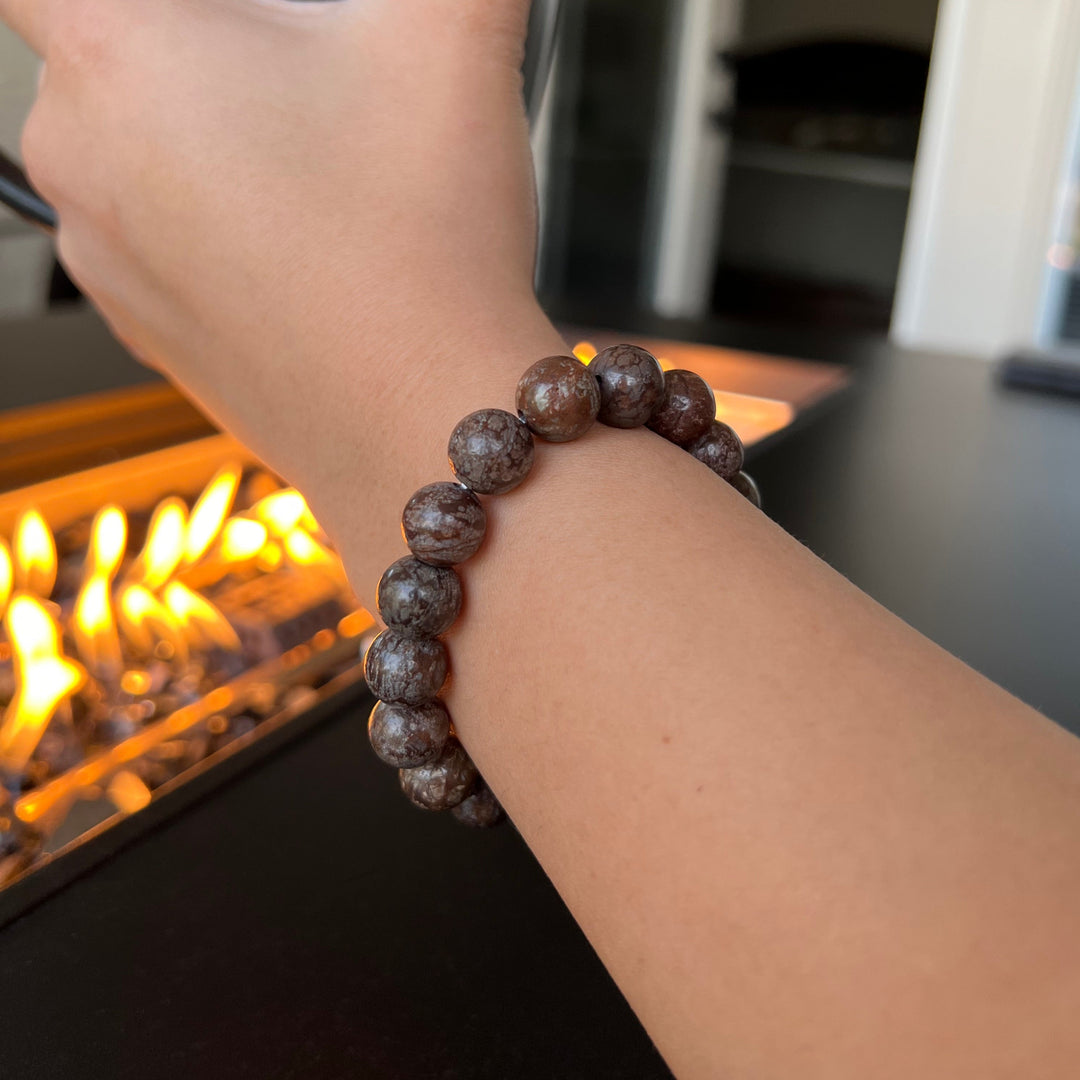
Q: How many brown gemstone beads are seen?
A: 12